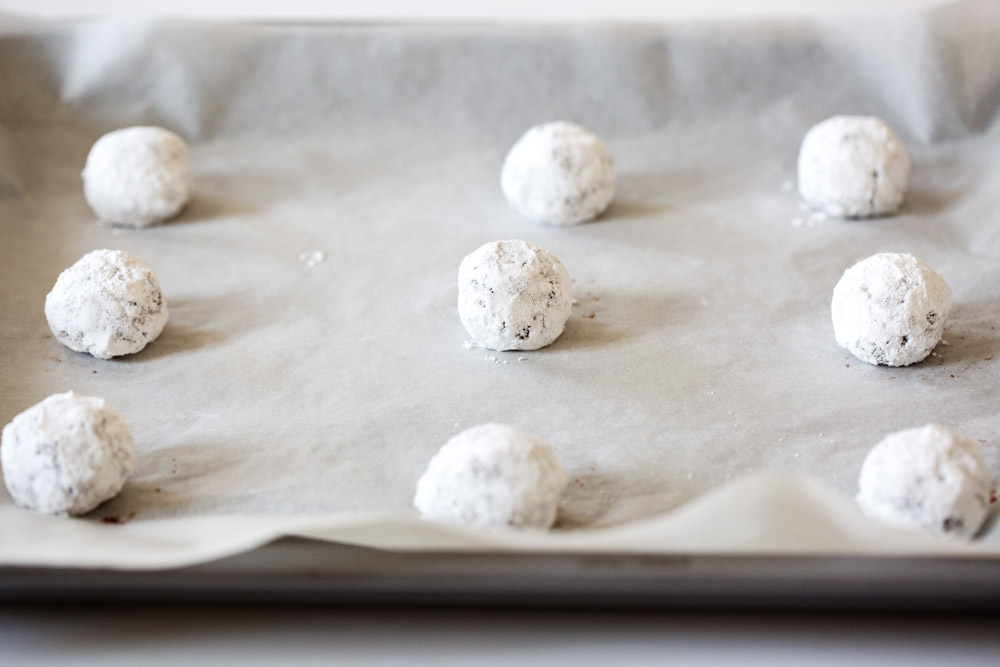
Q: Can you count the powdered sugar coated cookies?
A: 9